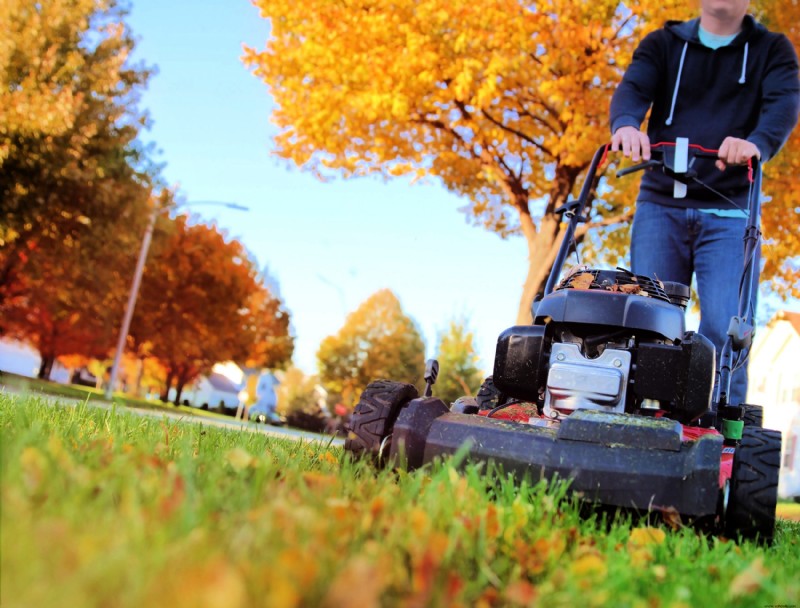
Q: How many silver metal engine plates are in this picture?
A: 1